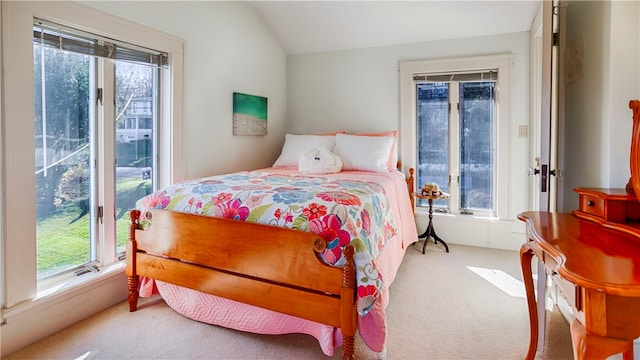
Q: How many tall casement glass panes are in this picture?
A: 4